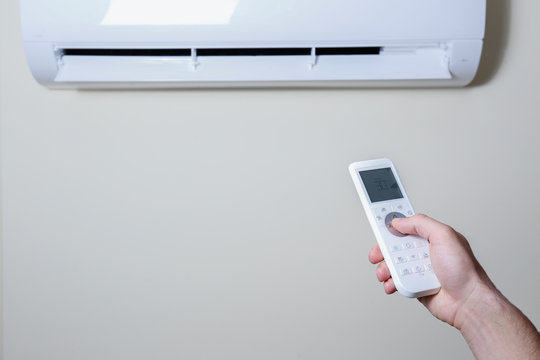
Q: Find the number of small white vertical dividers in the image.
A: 2